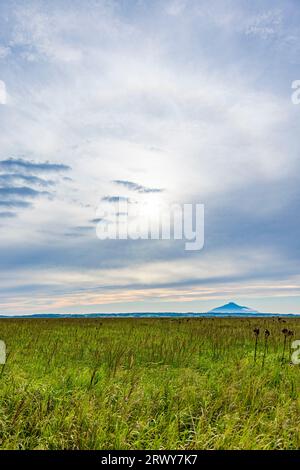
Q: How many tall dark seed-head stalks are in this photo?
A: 4